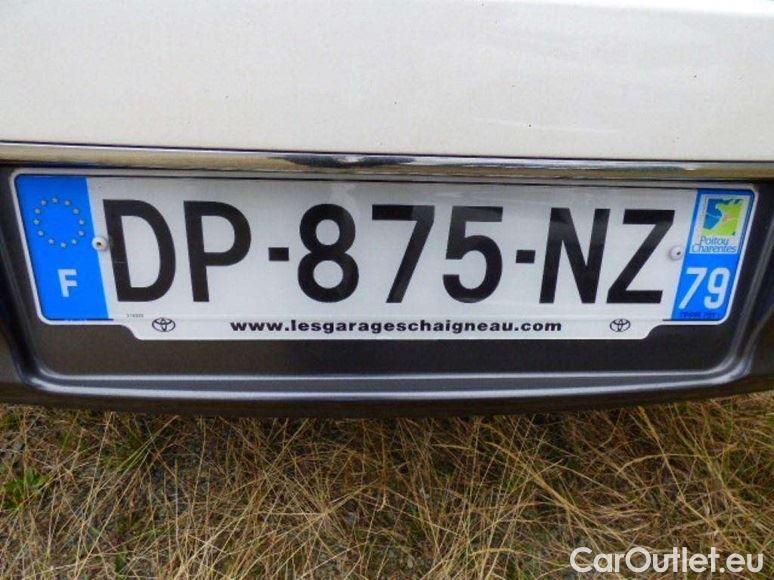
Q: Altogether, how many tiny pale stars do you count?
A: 12